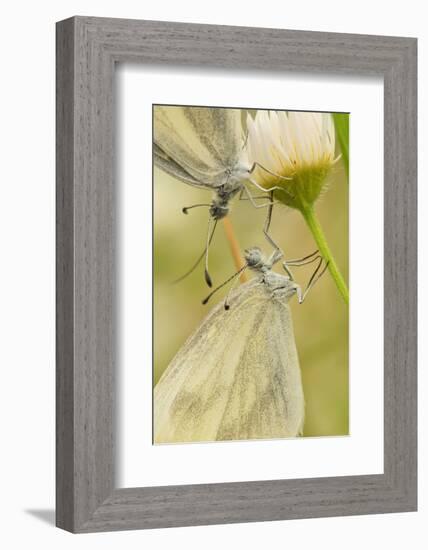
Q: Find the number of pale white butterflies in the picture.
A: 2